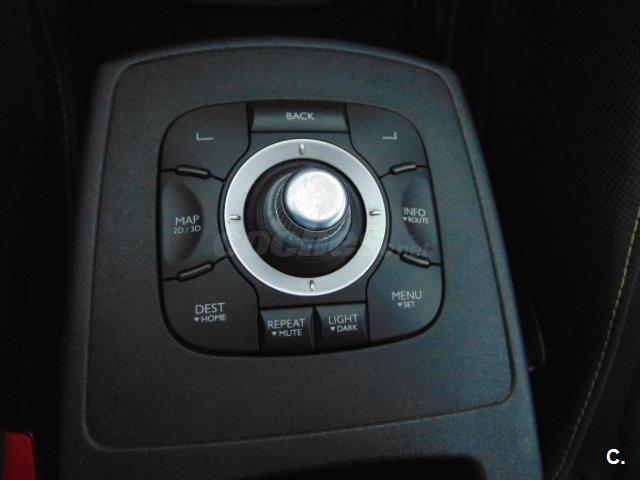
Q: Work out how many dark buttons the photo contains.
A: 9